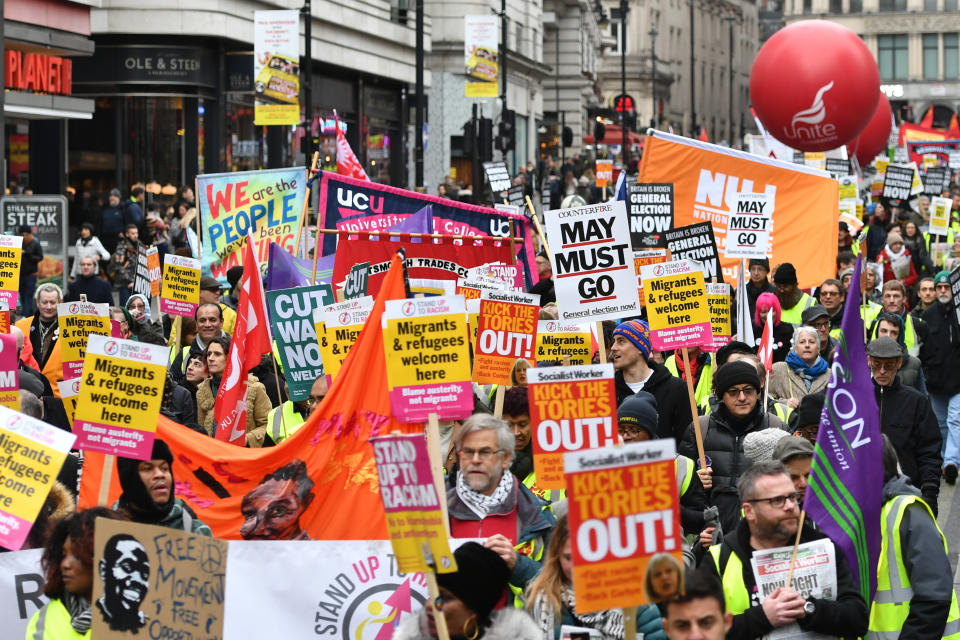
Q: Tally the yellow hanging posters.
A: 2